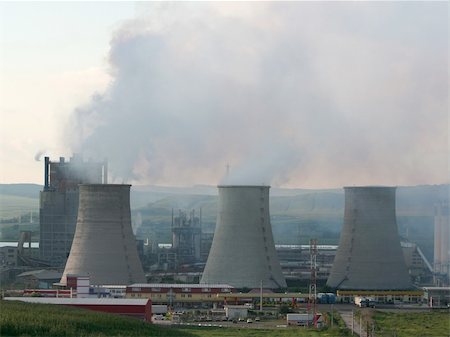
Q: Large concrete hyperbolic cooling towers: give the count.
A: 3